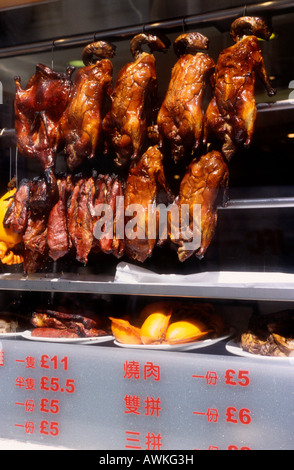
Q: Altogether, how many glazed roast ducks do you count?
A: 7